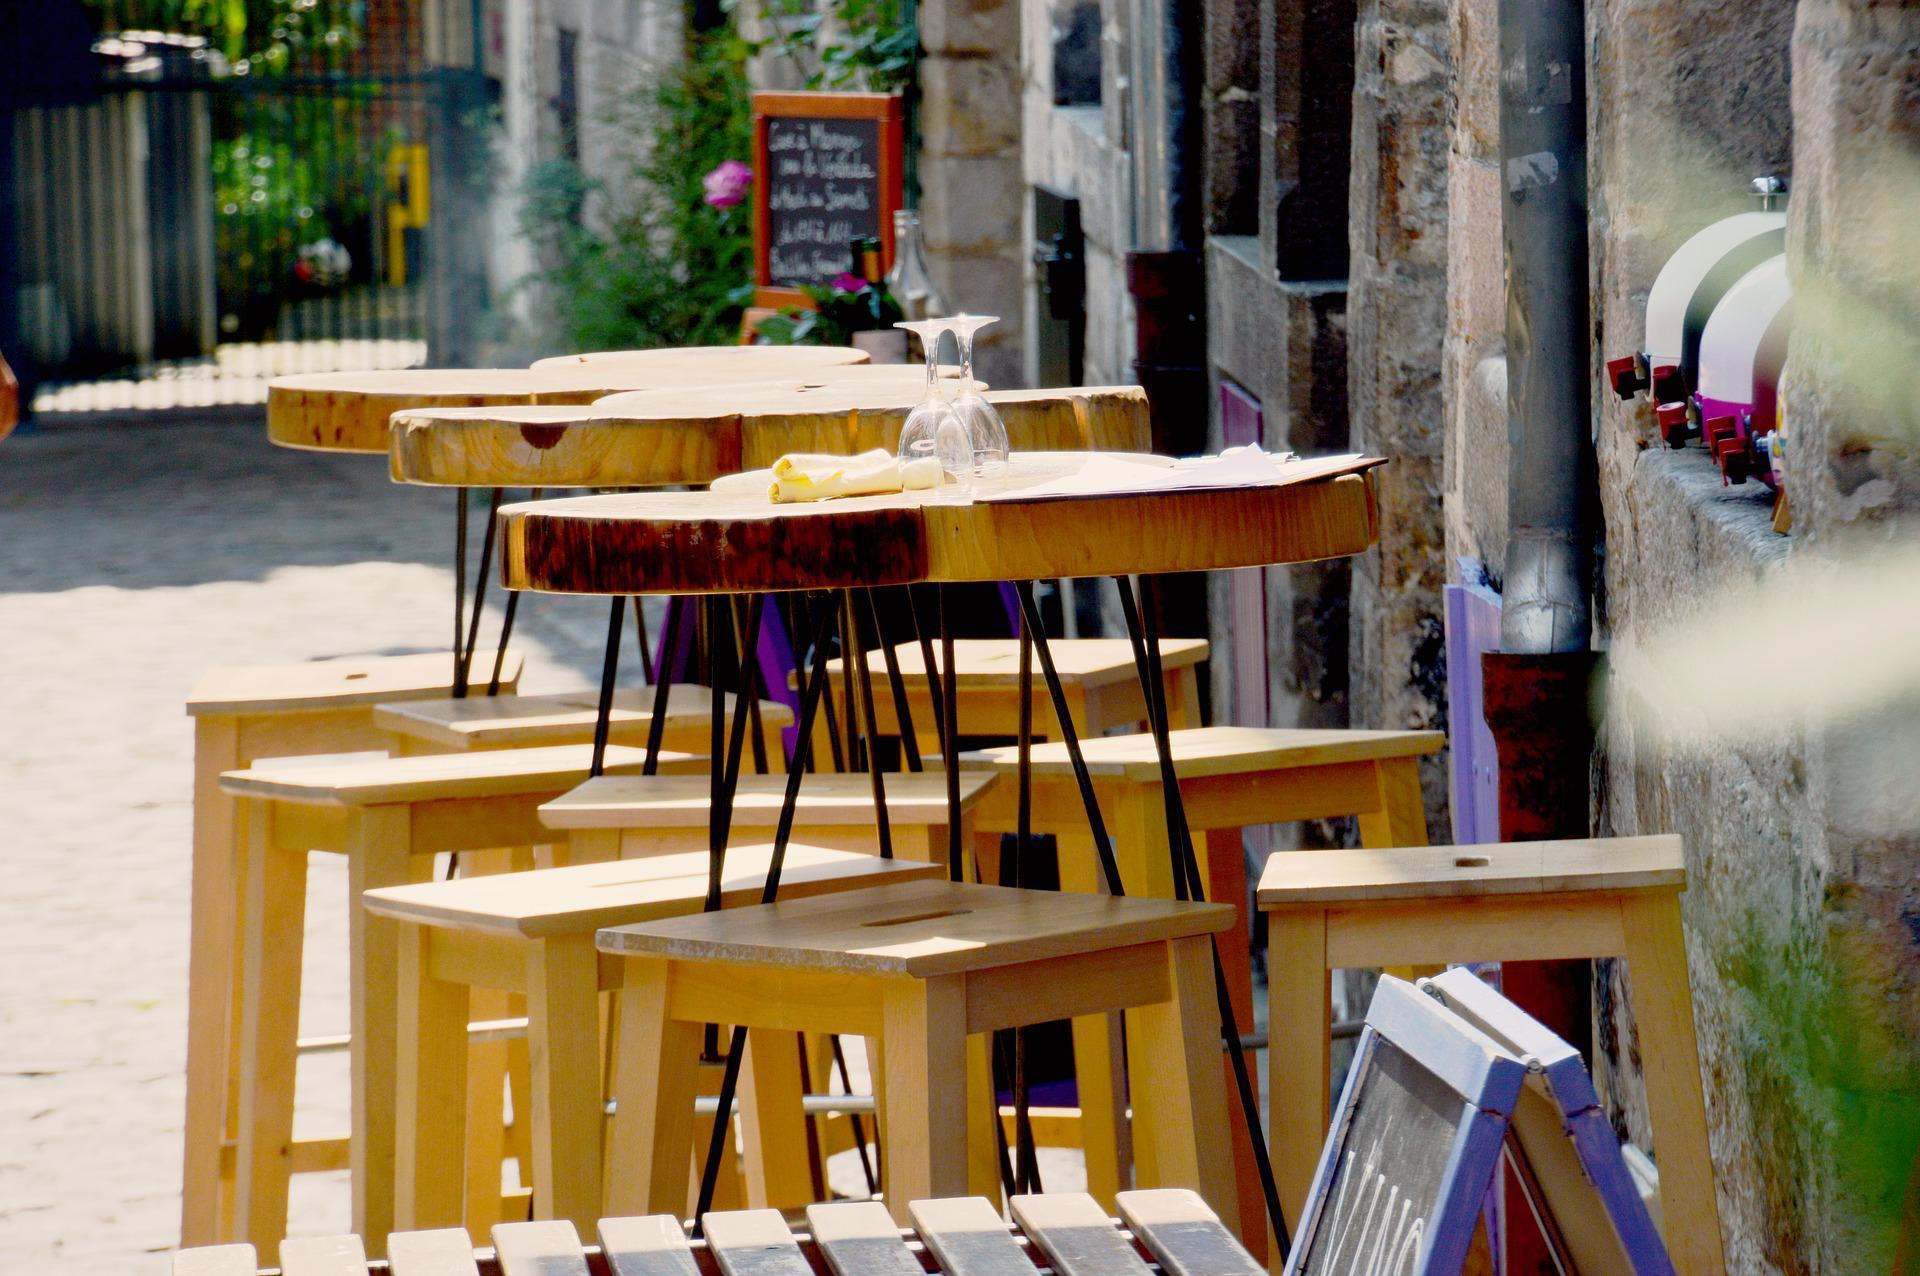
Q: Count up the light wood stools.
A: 9